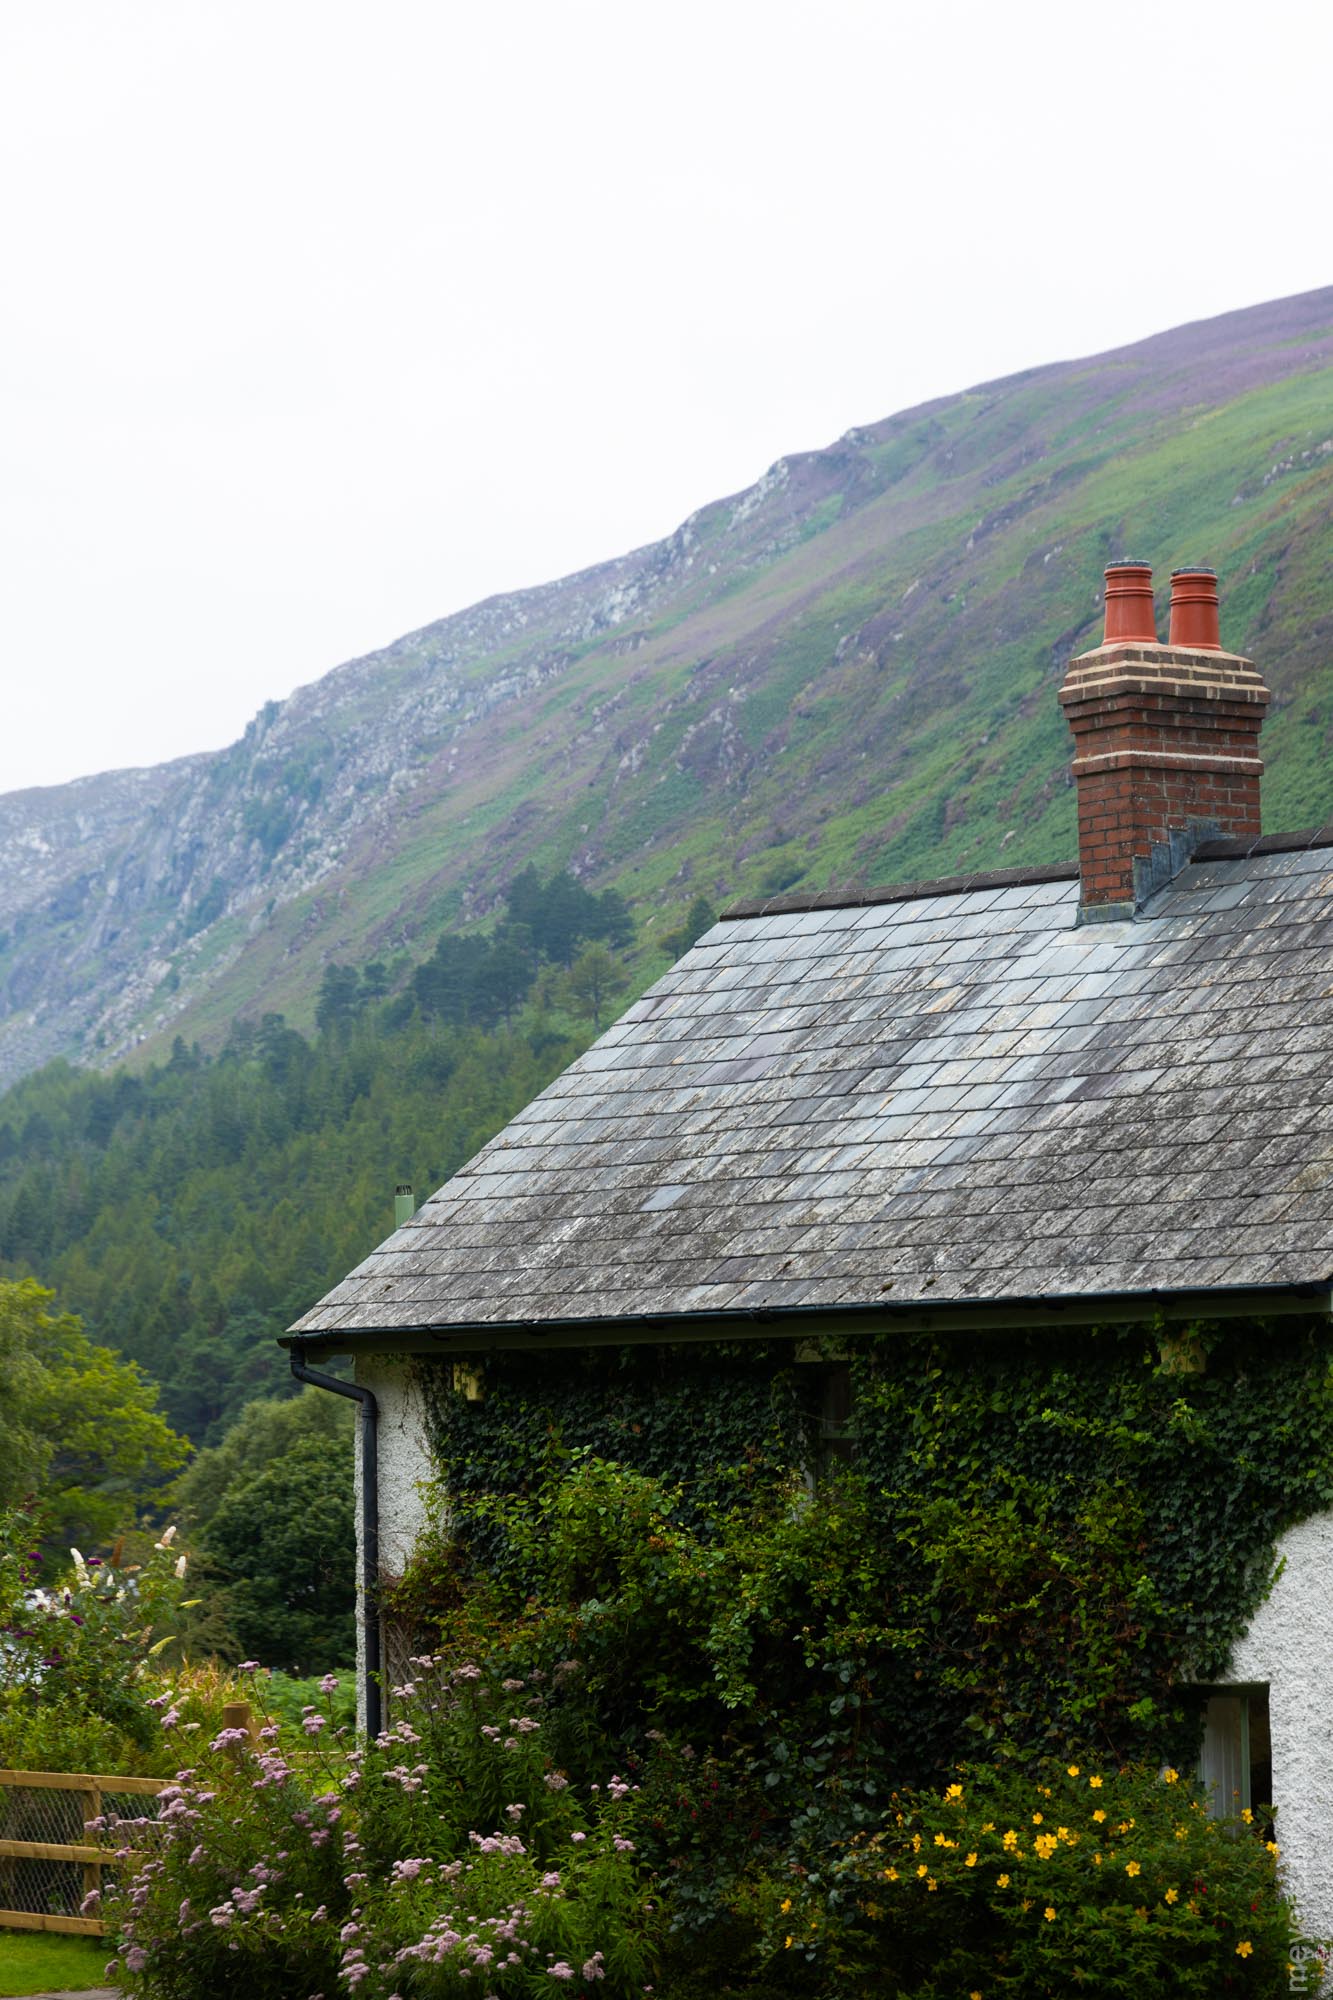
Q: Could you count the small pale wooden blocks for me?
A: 2